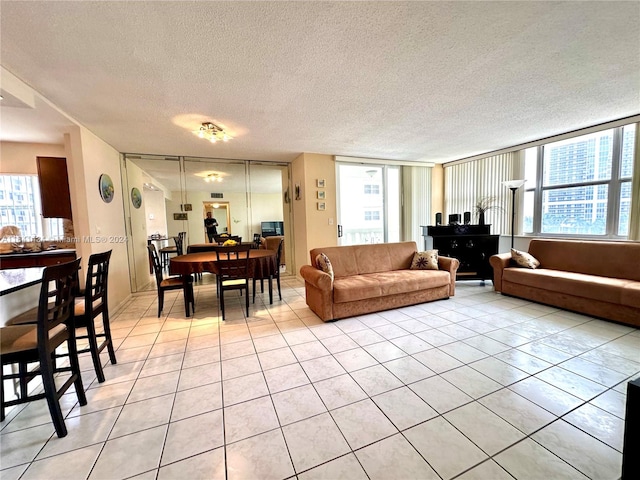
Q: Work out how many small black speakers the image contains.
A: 2